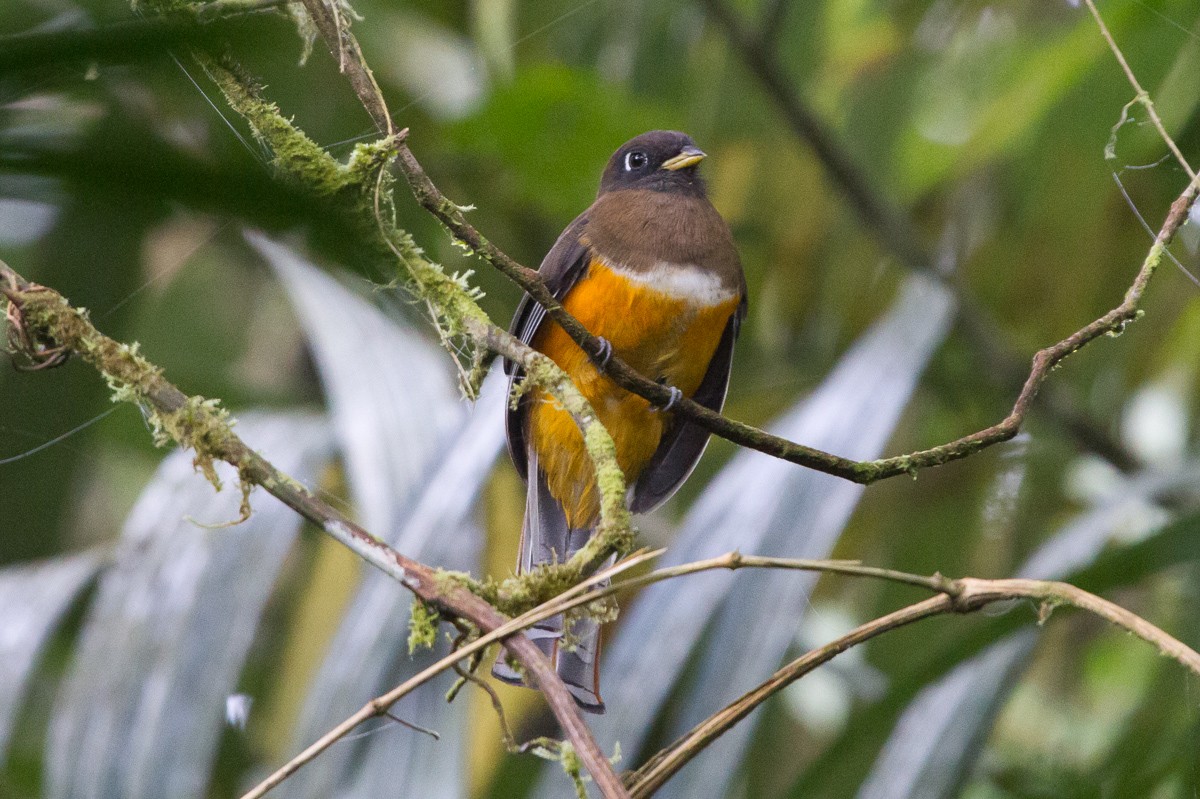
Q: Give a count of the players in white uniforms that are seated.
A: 0